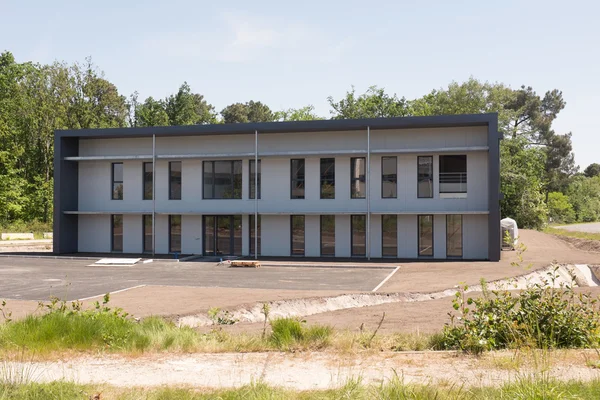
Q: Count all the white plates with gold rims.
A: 0